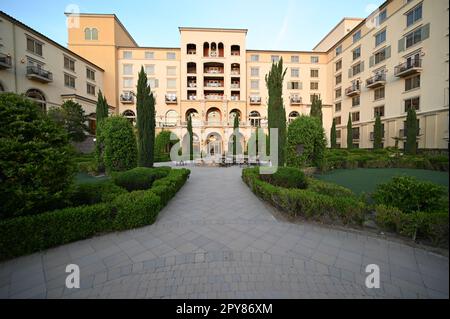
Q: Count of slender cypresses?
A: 10